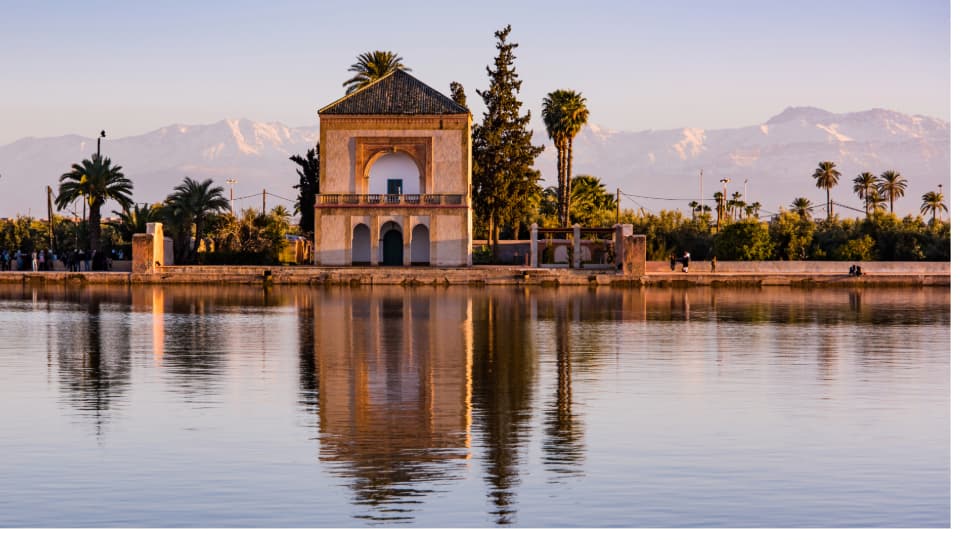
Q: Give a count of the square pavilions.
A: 1